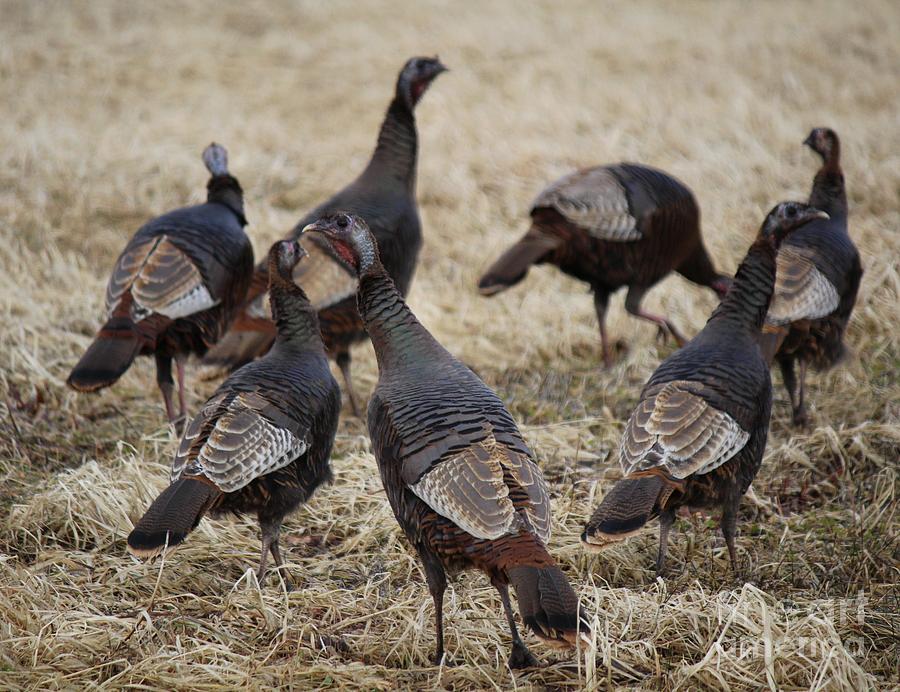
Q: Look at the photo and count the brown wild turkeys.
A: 7